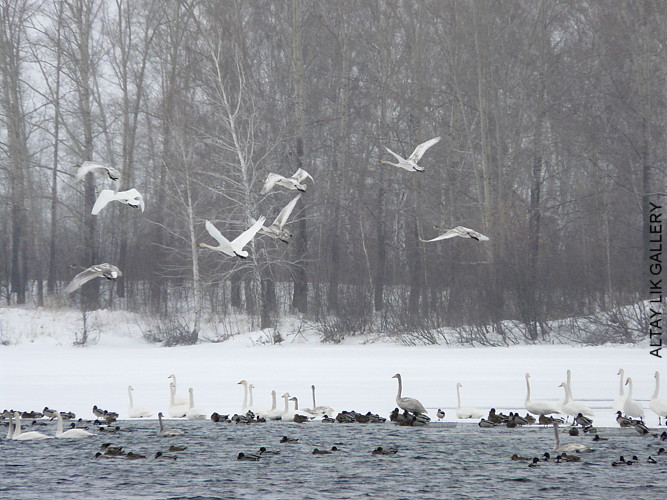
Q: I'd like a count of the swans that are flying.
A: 8